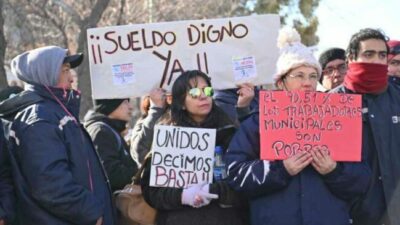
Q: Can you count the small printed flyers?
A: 2